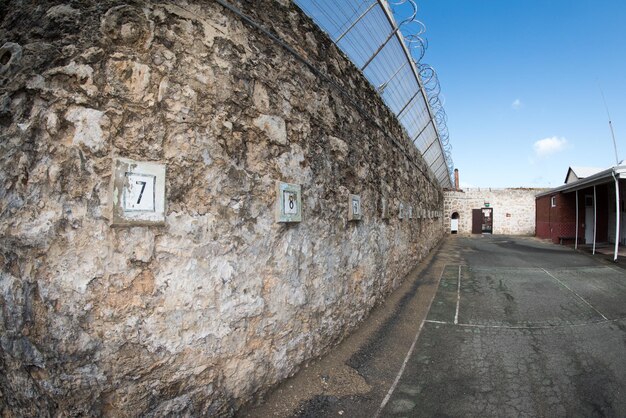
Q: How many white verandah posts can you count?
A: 3